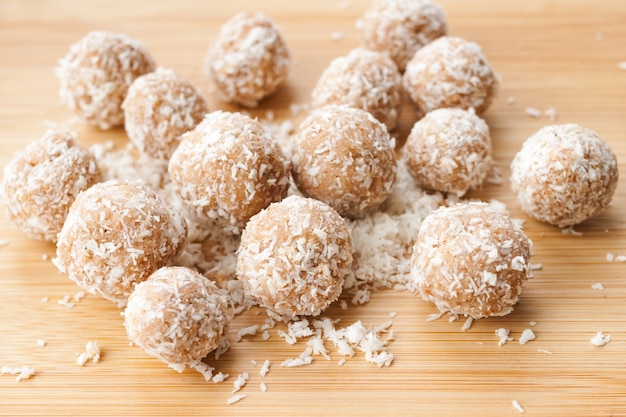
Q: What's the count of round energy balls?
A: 15